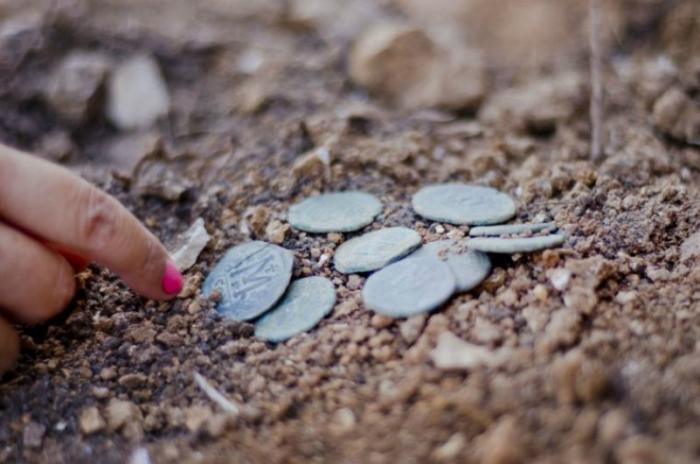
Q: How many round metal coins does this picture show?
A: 9